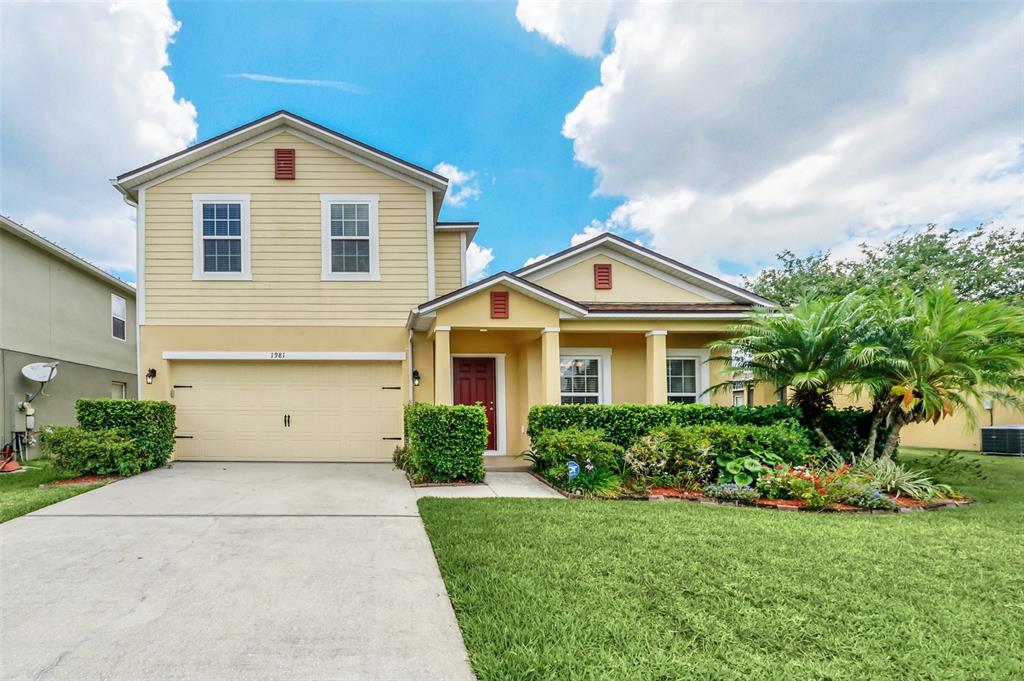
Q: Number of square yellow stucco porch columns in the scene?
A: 3